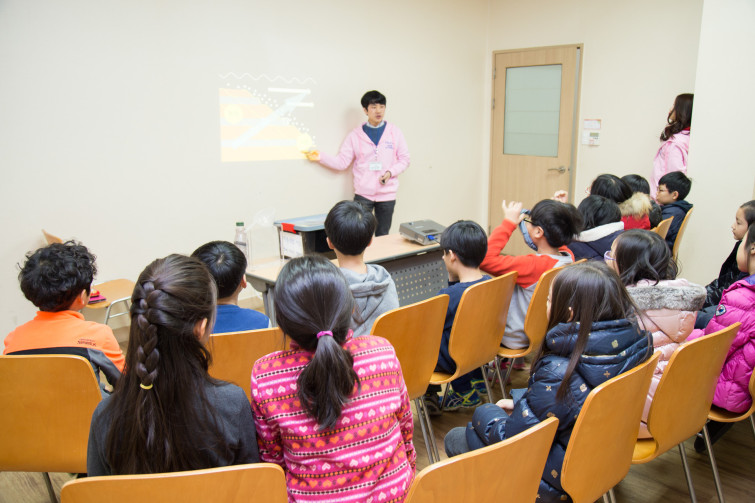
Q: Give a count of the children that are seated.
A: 15